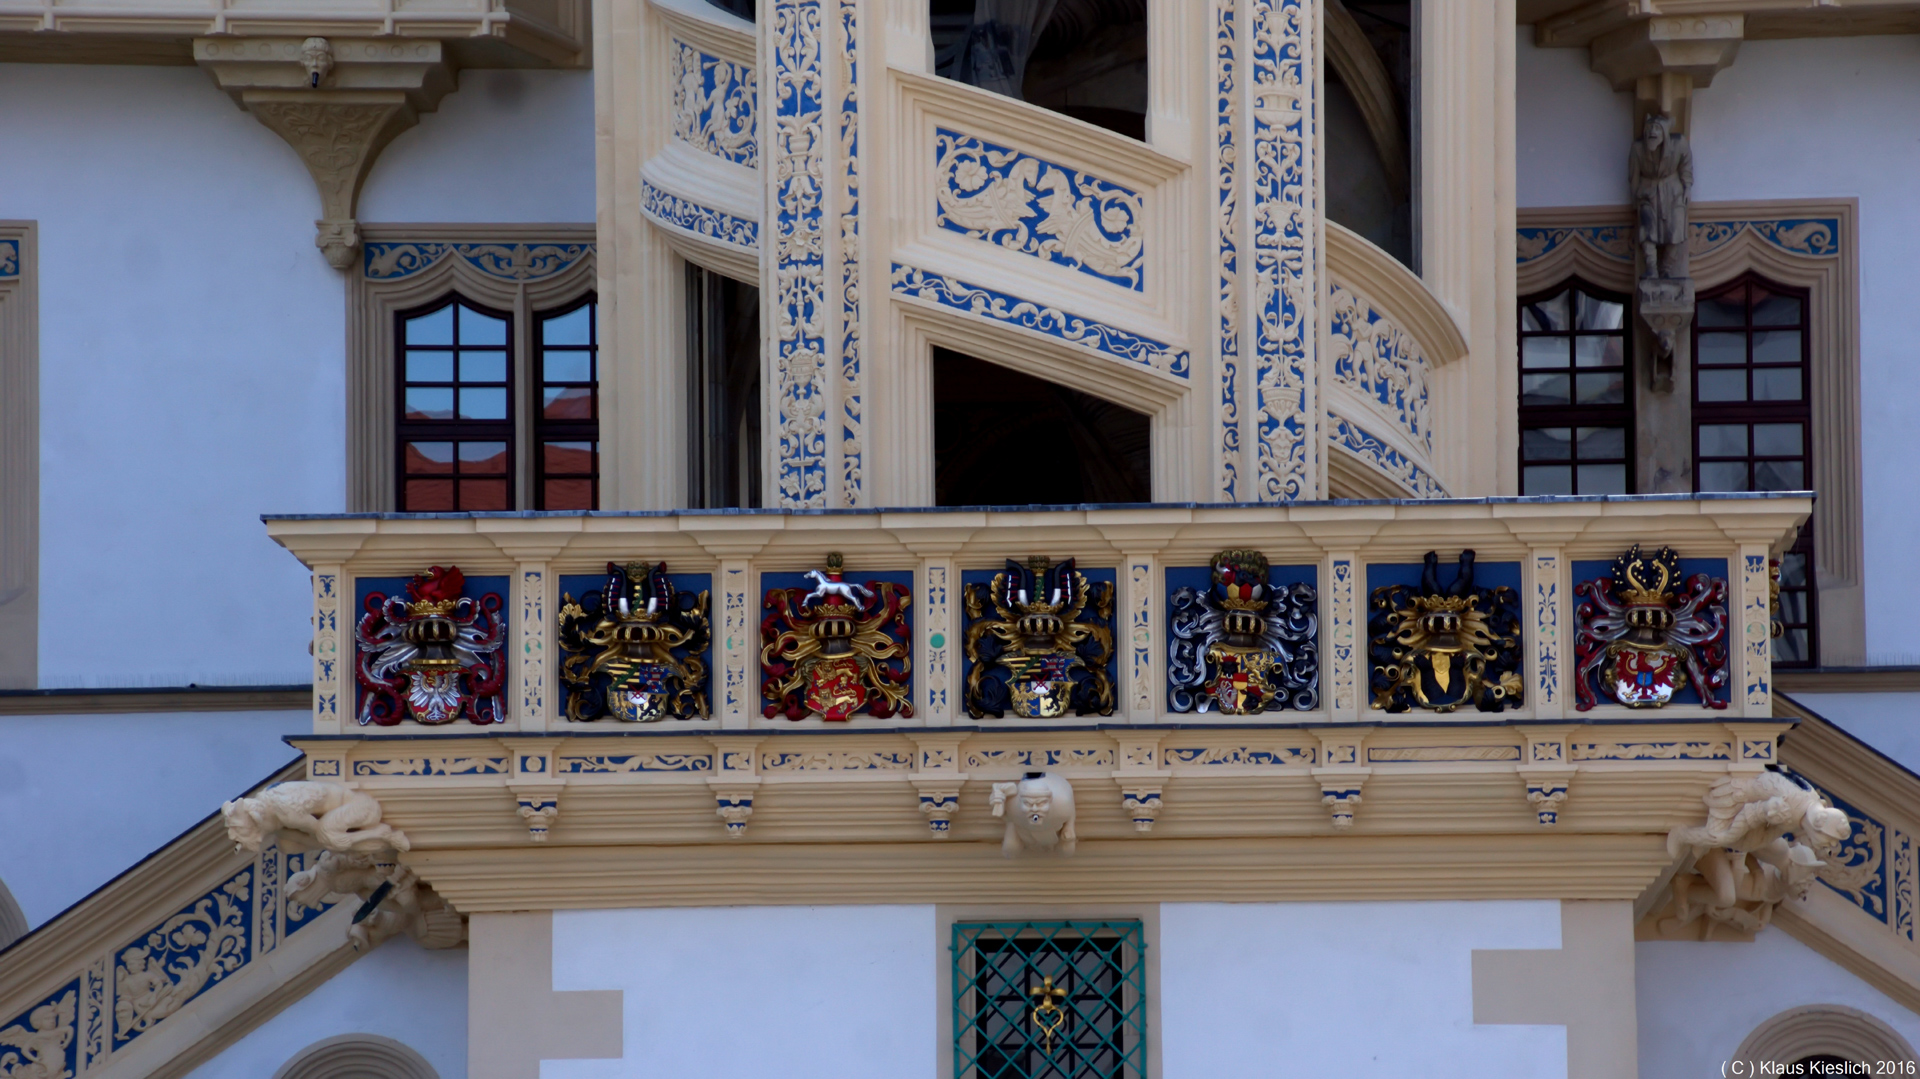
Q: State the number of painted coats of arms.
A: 7